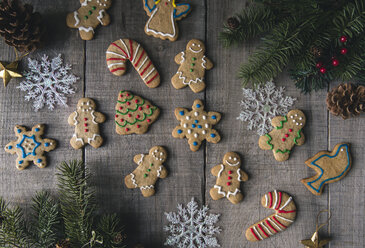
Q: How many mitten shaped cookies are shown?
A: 0